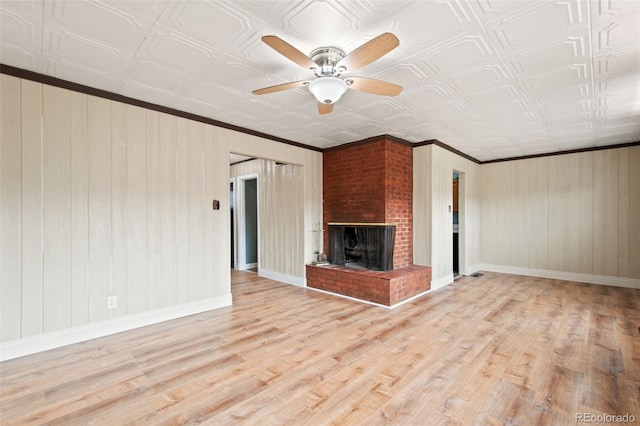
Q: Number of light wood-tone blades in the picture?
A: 5